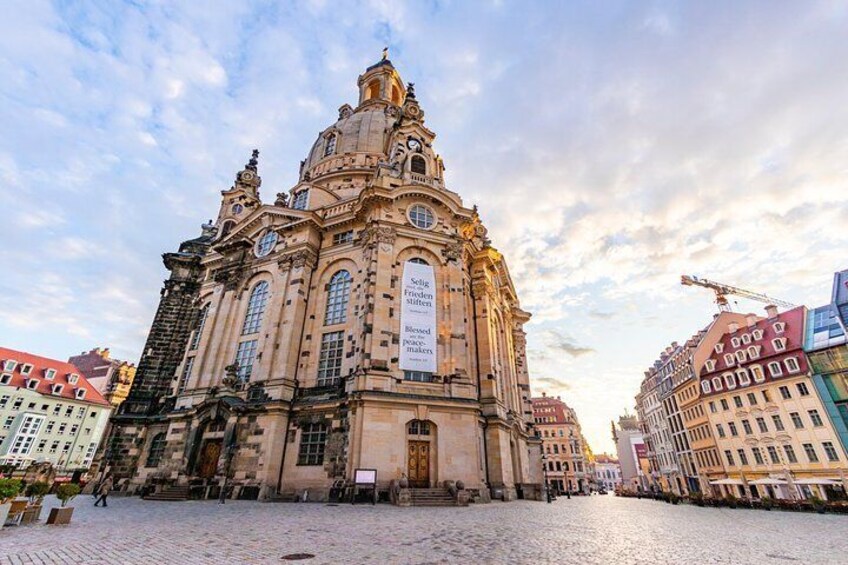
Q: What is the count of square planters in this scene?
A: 3